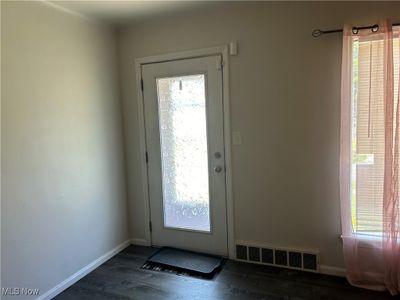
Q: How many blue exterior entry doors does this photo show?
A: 0